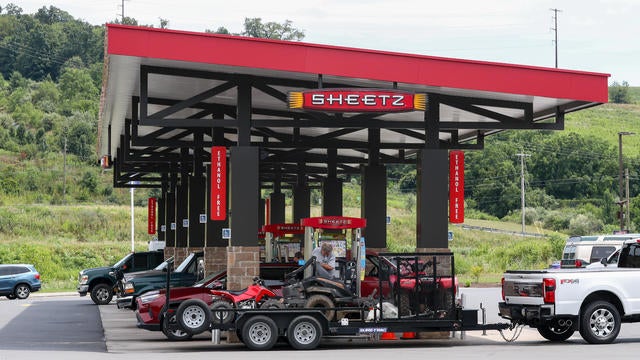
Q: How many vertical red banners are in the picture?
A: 3